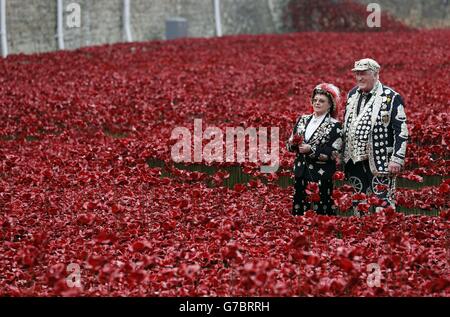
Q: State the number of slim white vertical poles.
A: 4